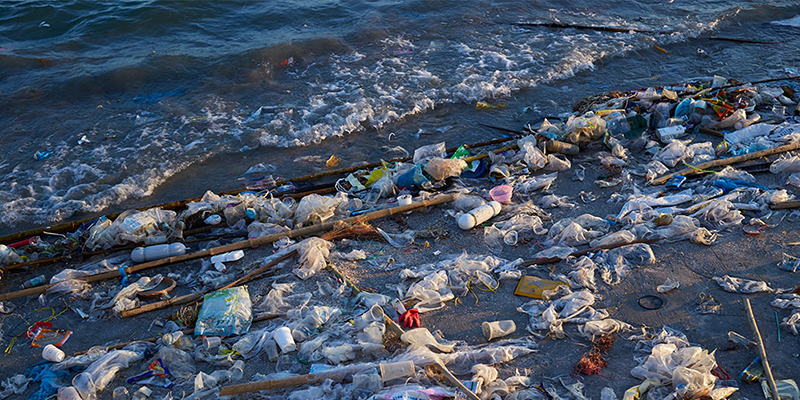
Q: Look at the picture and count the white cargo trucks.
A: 0